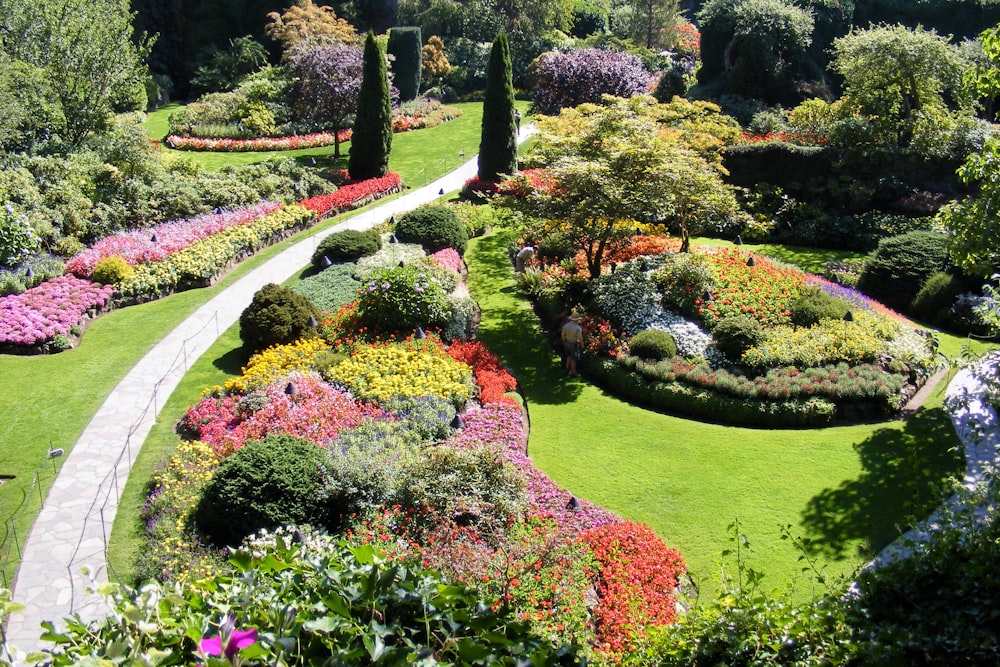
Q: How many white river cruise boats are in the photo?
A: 0